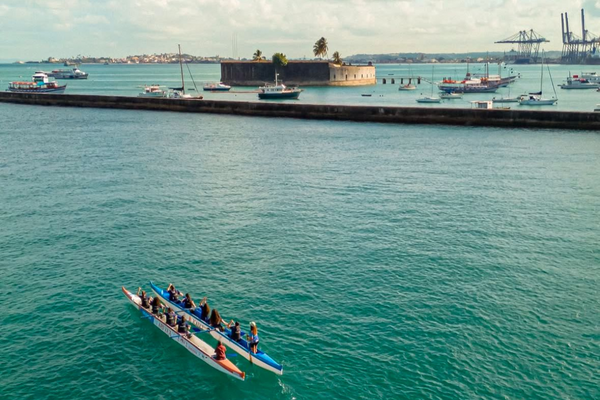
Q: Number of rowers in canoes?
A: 11